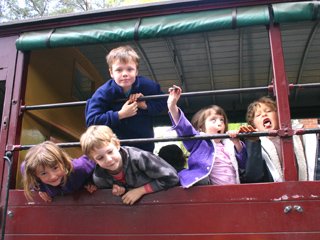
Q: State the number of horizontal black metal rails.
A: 2